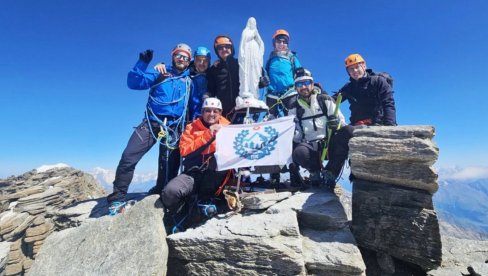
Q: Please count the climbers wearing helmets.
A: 7